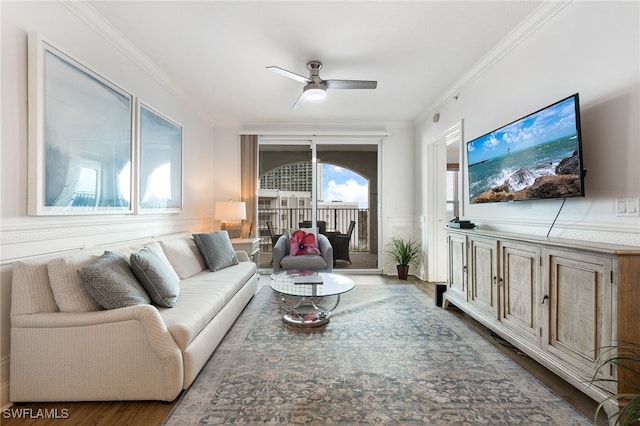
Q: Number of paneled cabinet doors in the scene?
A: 4